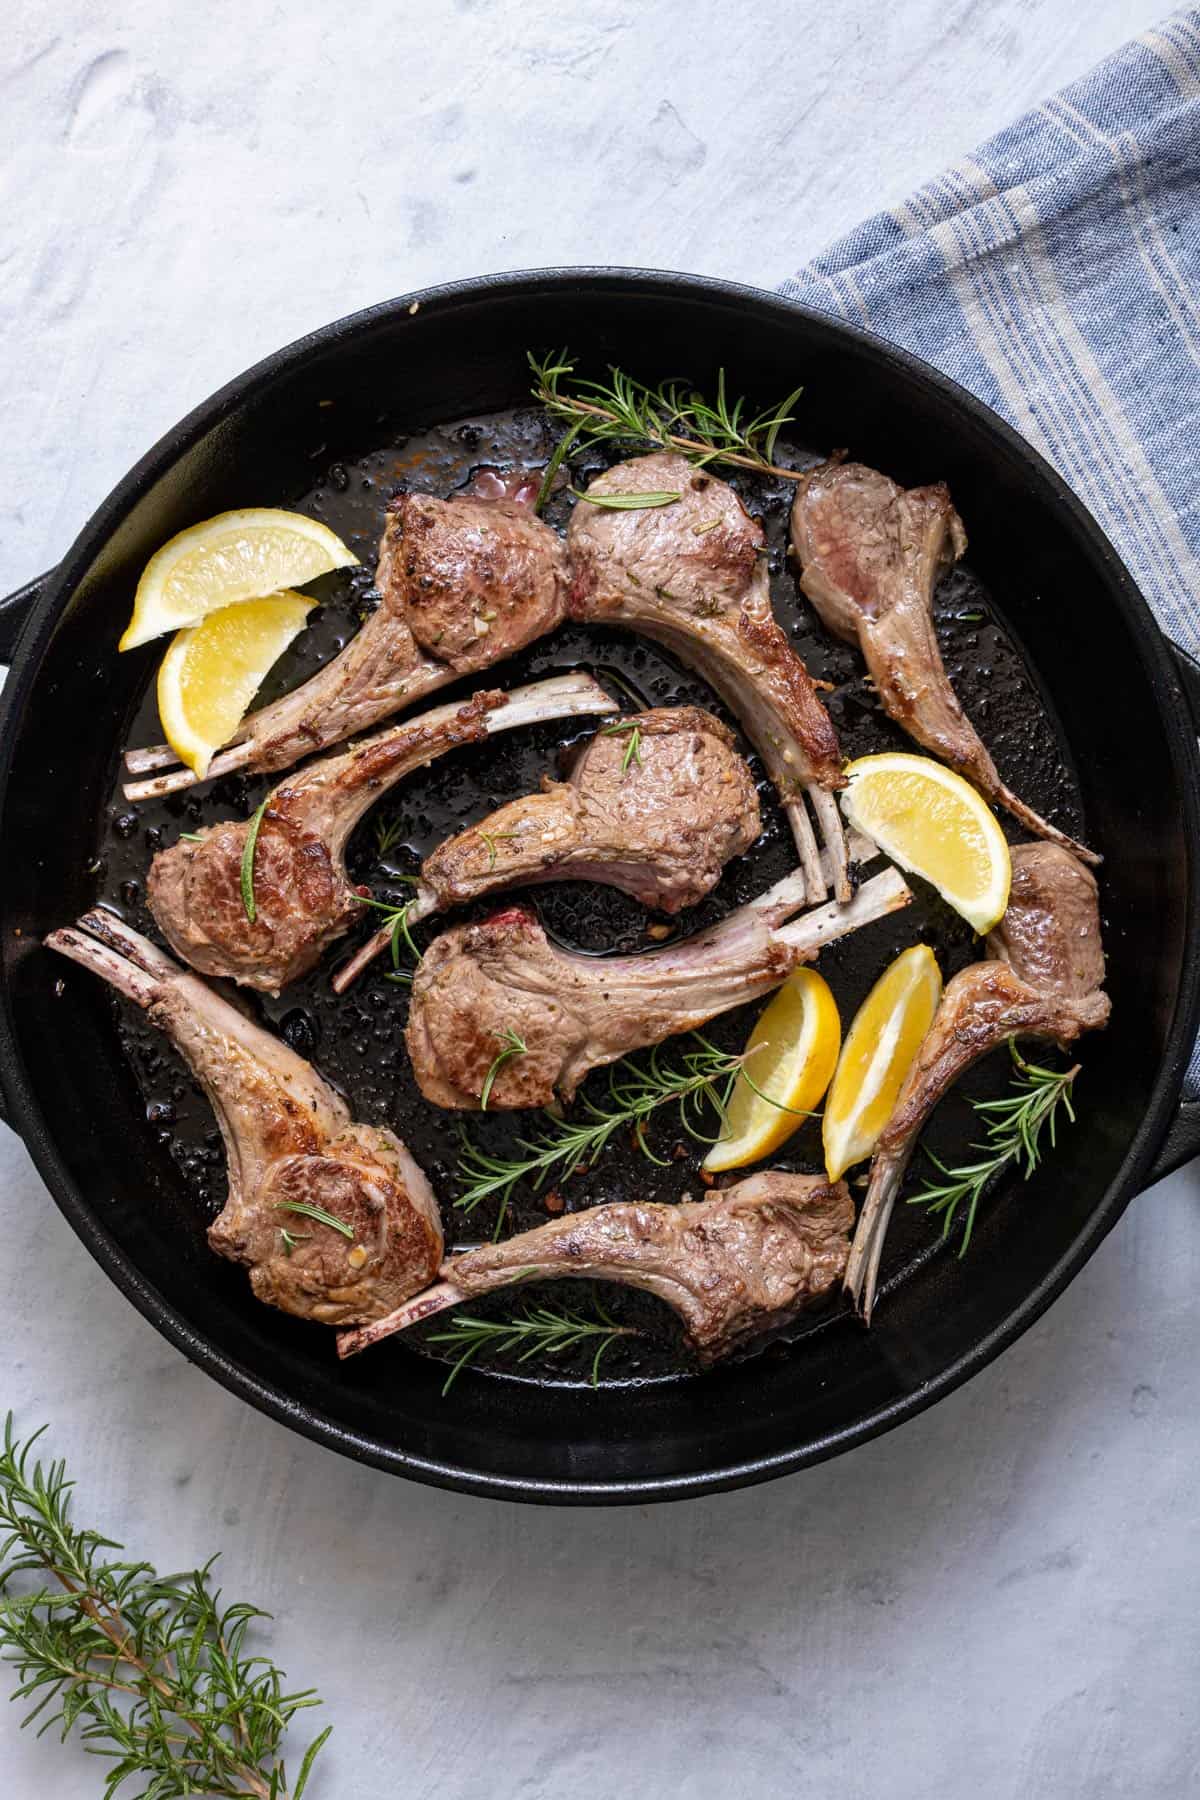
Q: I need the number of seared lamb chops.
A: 9